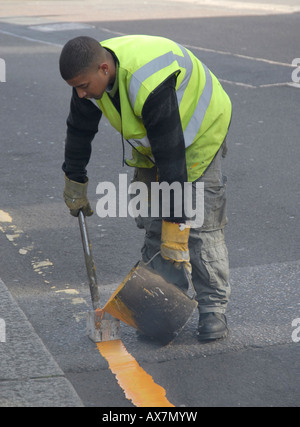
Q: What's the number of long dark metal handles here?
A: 1